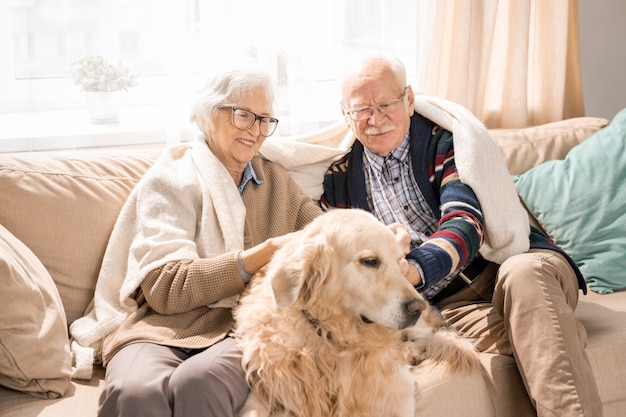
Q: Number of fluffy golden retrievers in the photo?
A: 1